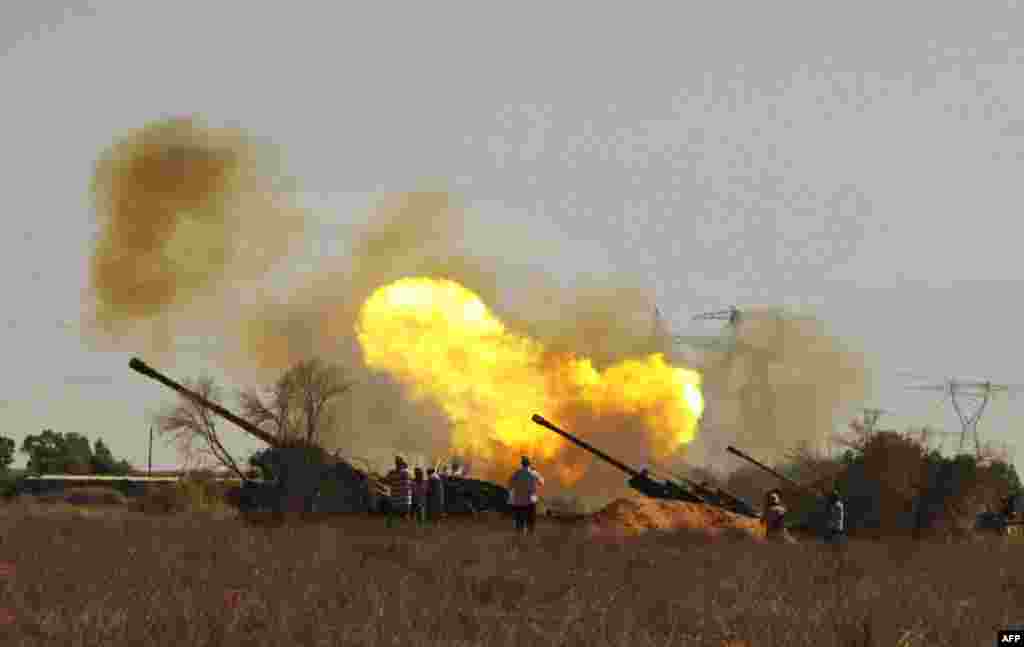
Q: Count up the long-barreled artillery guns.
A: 3